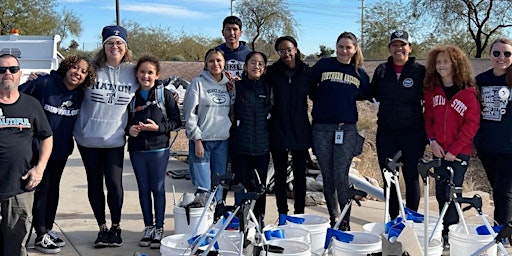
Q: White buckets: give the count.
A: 11